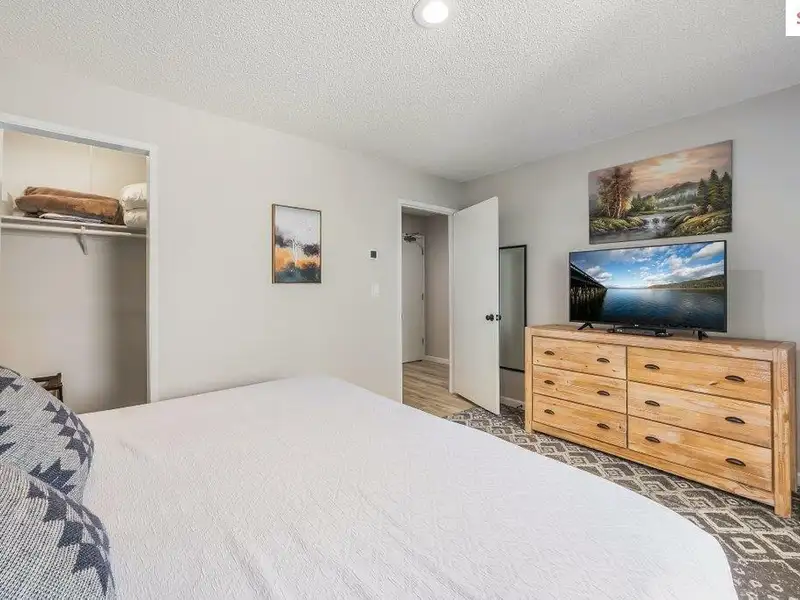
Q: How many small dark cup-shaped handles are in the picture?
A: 12